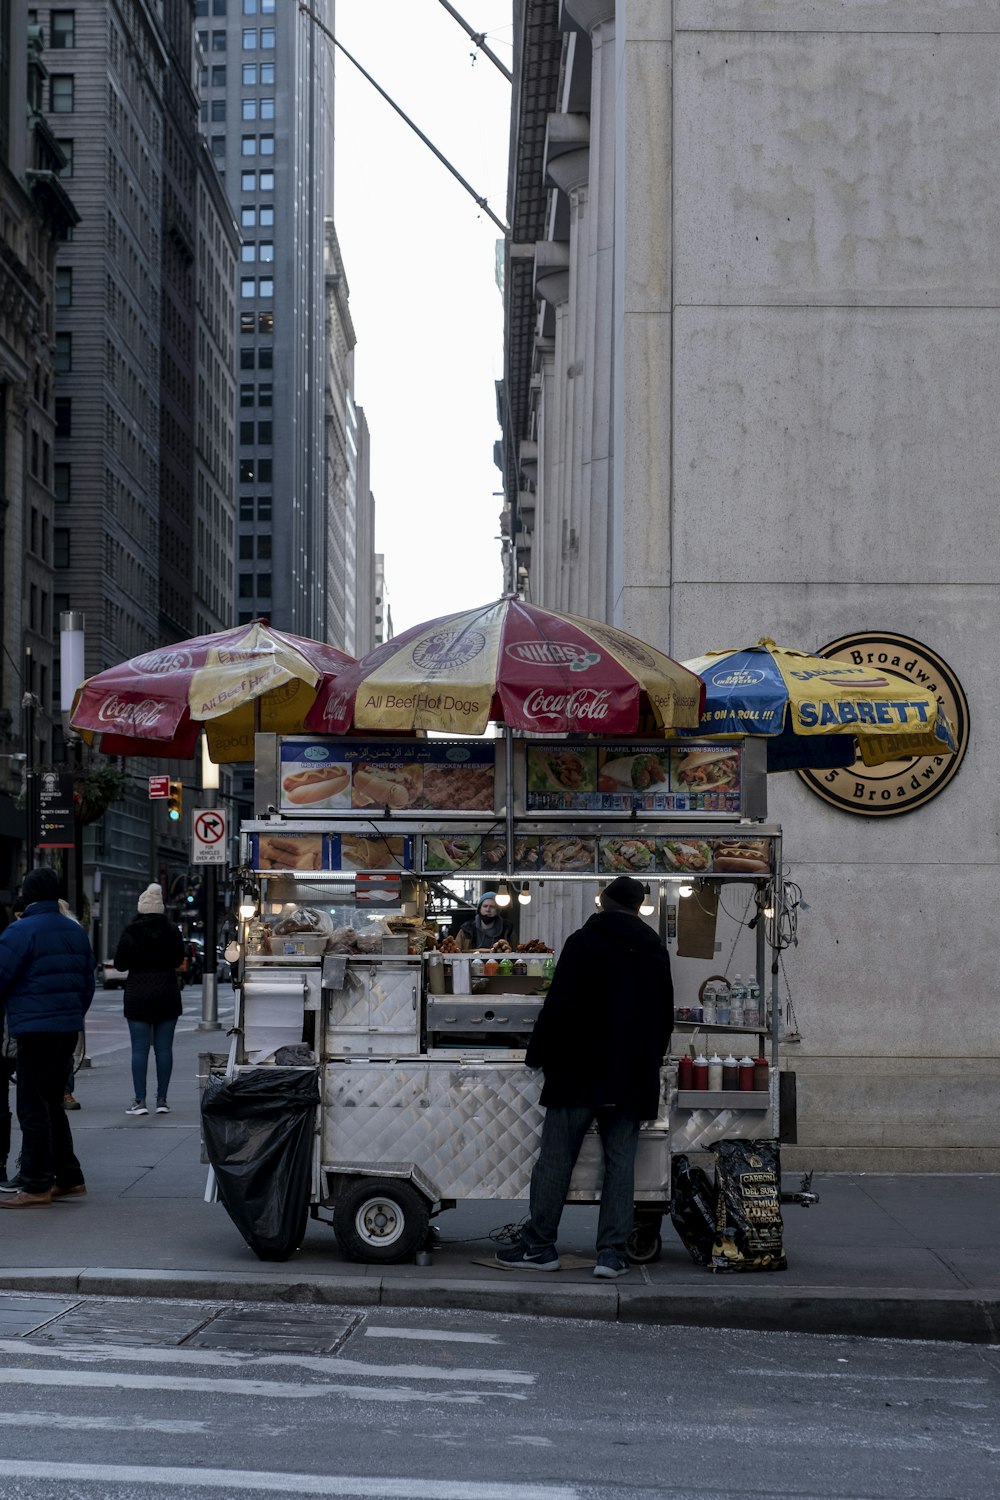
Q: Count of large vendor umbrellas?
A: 3